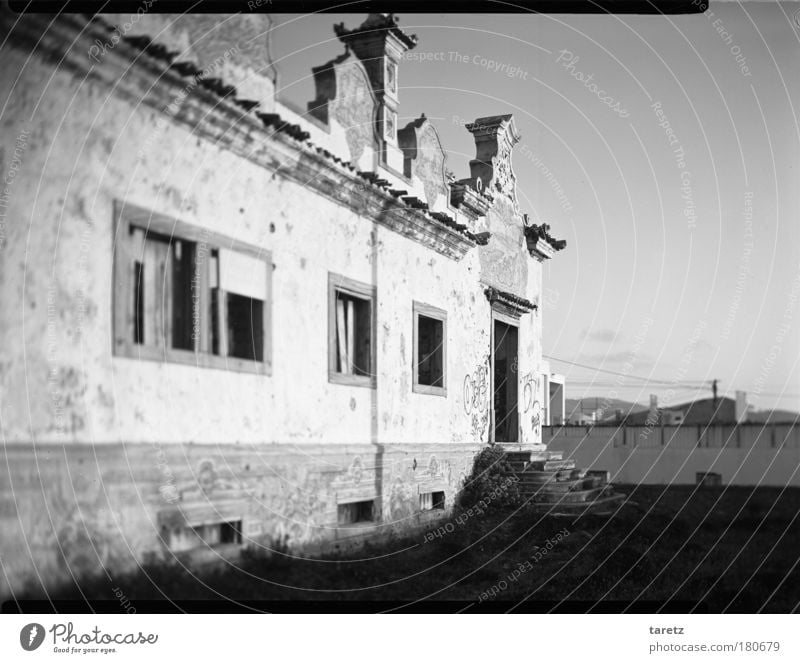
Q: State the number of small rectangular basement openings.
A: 3